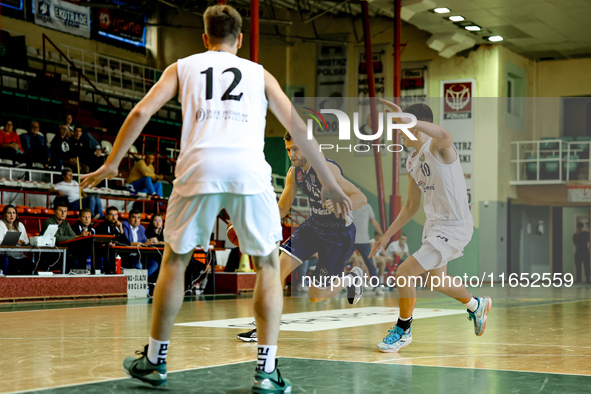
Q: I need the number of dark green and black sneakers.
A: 2